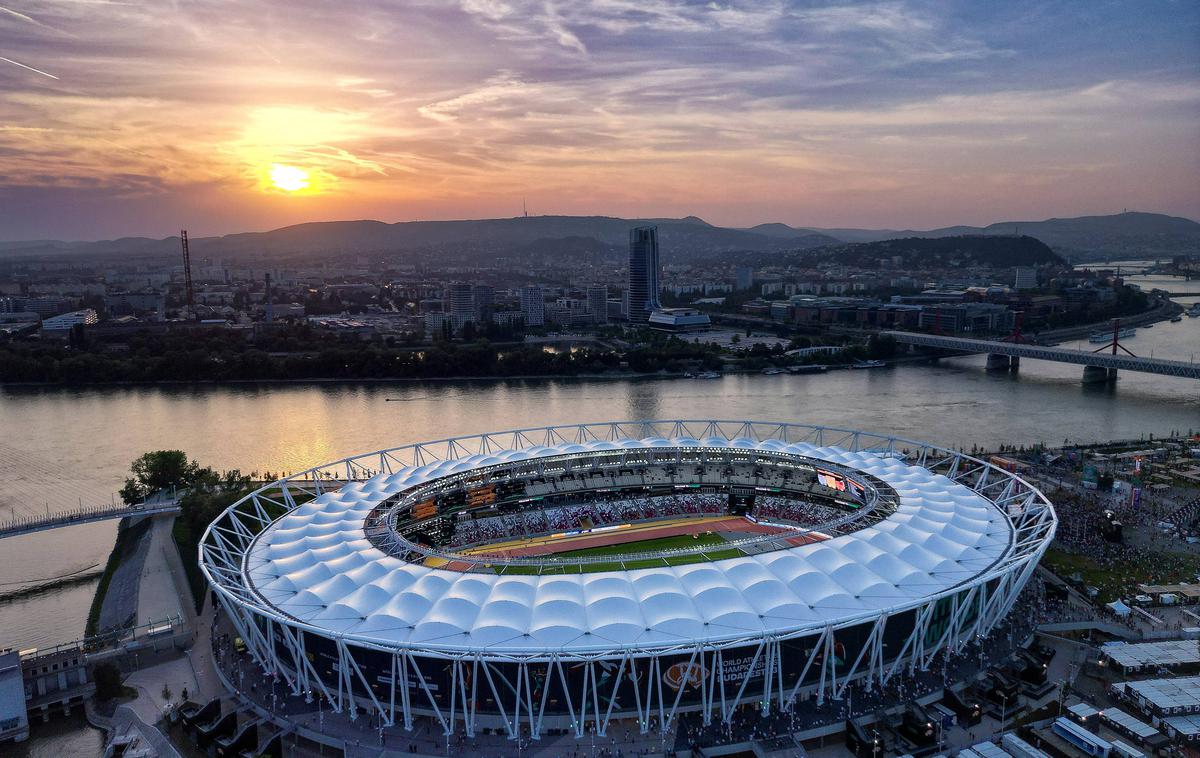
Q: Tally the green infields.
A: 1